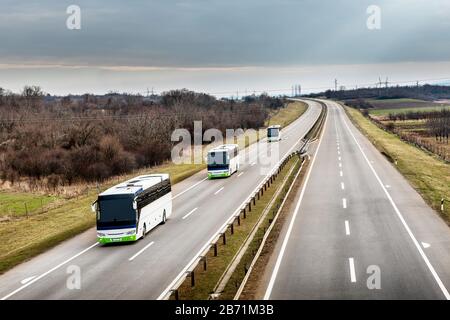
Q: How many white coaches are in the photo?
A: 3